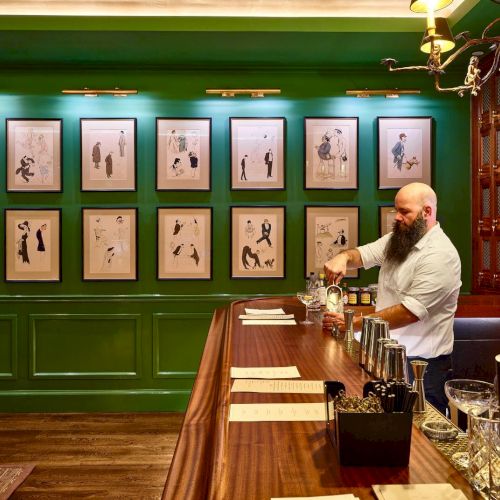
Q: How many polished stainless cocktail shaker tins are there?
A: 4